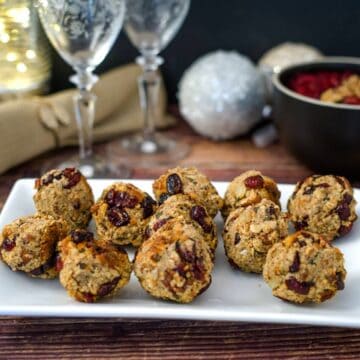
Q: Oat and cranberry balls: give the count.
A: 11